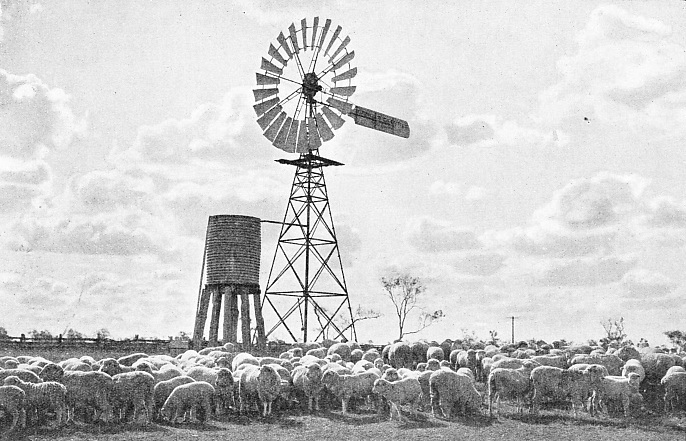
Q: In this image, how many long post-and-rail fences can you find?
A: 1